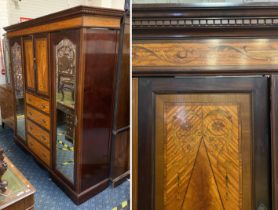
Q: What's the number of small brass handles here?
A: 8